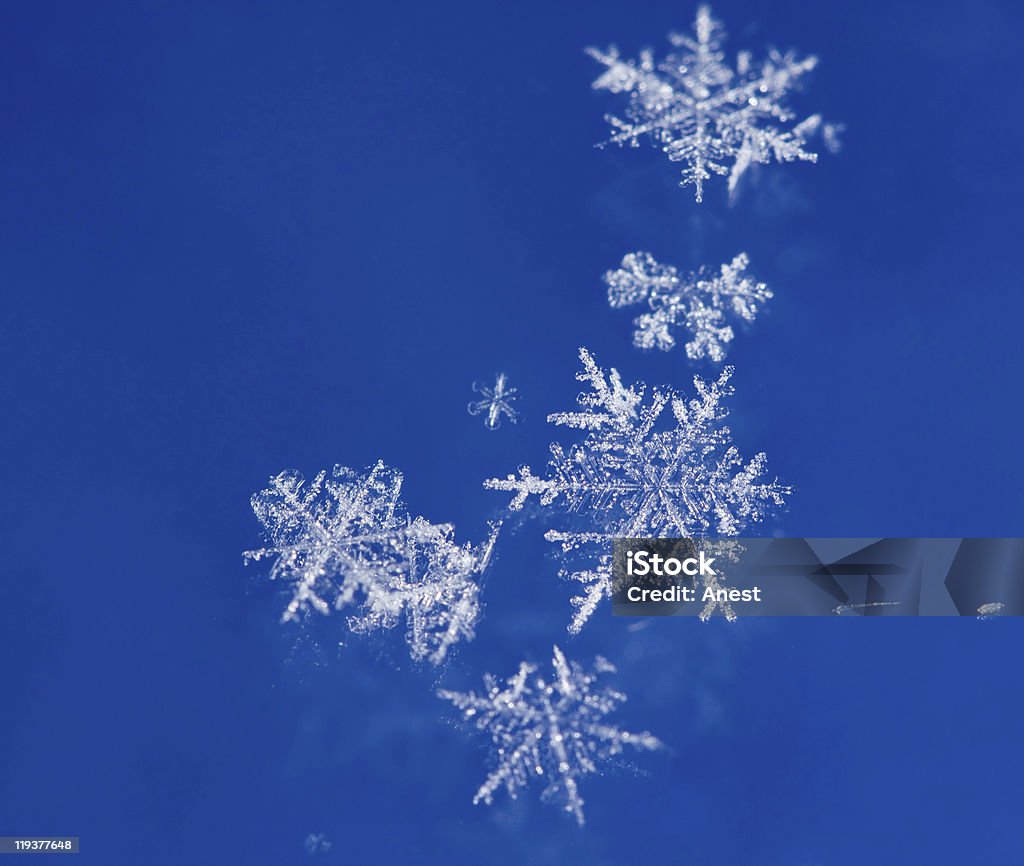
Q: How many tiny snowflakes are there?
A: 1